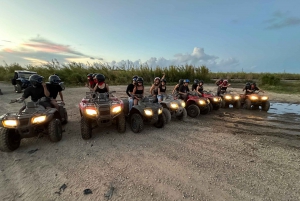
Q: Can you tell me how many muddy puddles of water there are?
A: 1